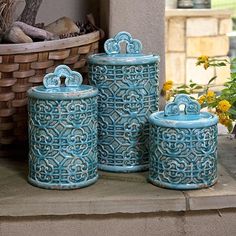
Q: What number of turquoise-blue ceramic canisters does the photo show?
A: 3